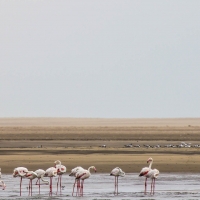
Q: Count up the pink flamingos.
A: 11